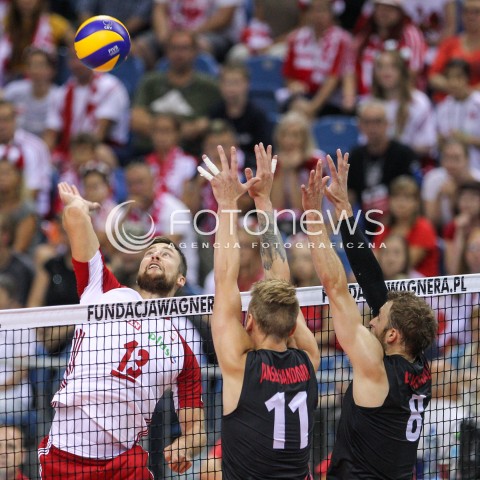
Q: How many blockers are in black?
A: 2